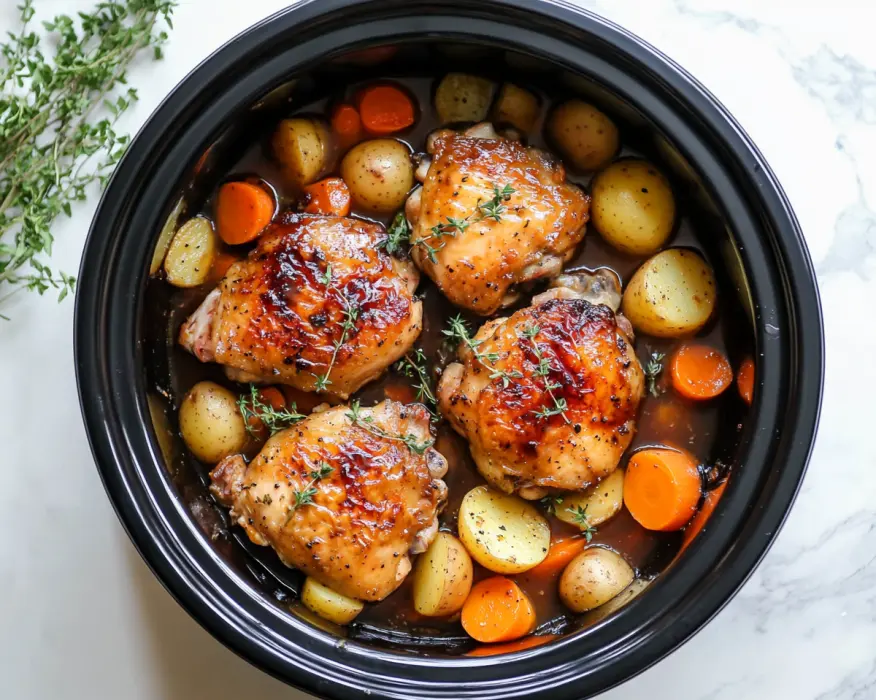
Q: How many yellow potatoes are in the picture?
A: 14